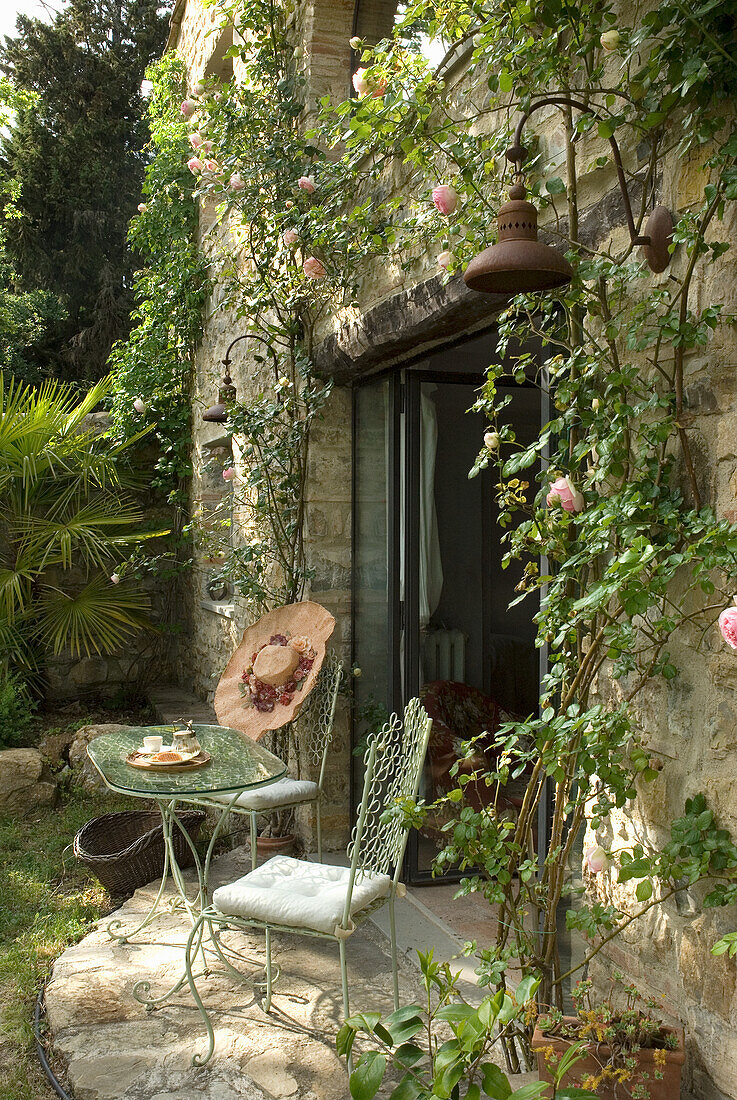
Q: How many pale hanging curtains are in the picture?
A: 1